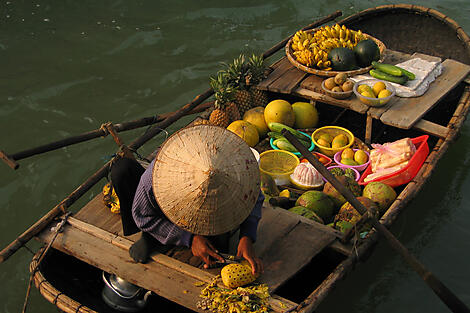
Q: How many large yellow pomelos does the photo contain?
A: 4